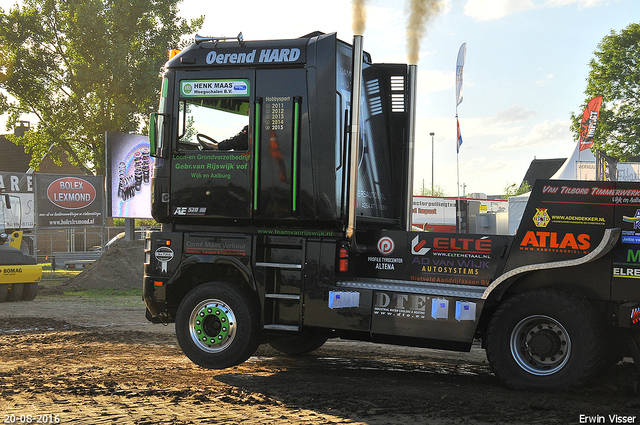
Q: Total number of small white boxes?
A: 3